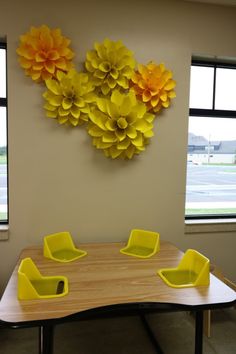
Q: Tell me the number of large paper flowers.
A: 5